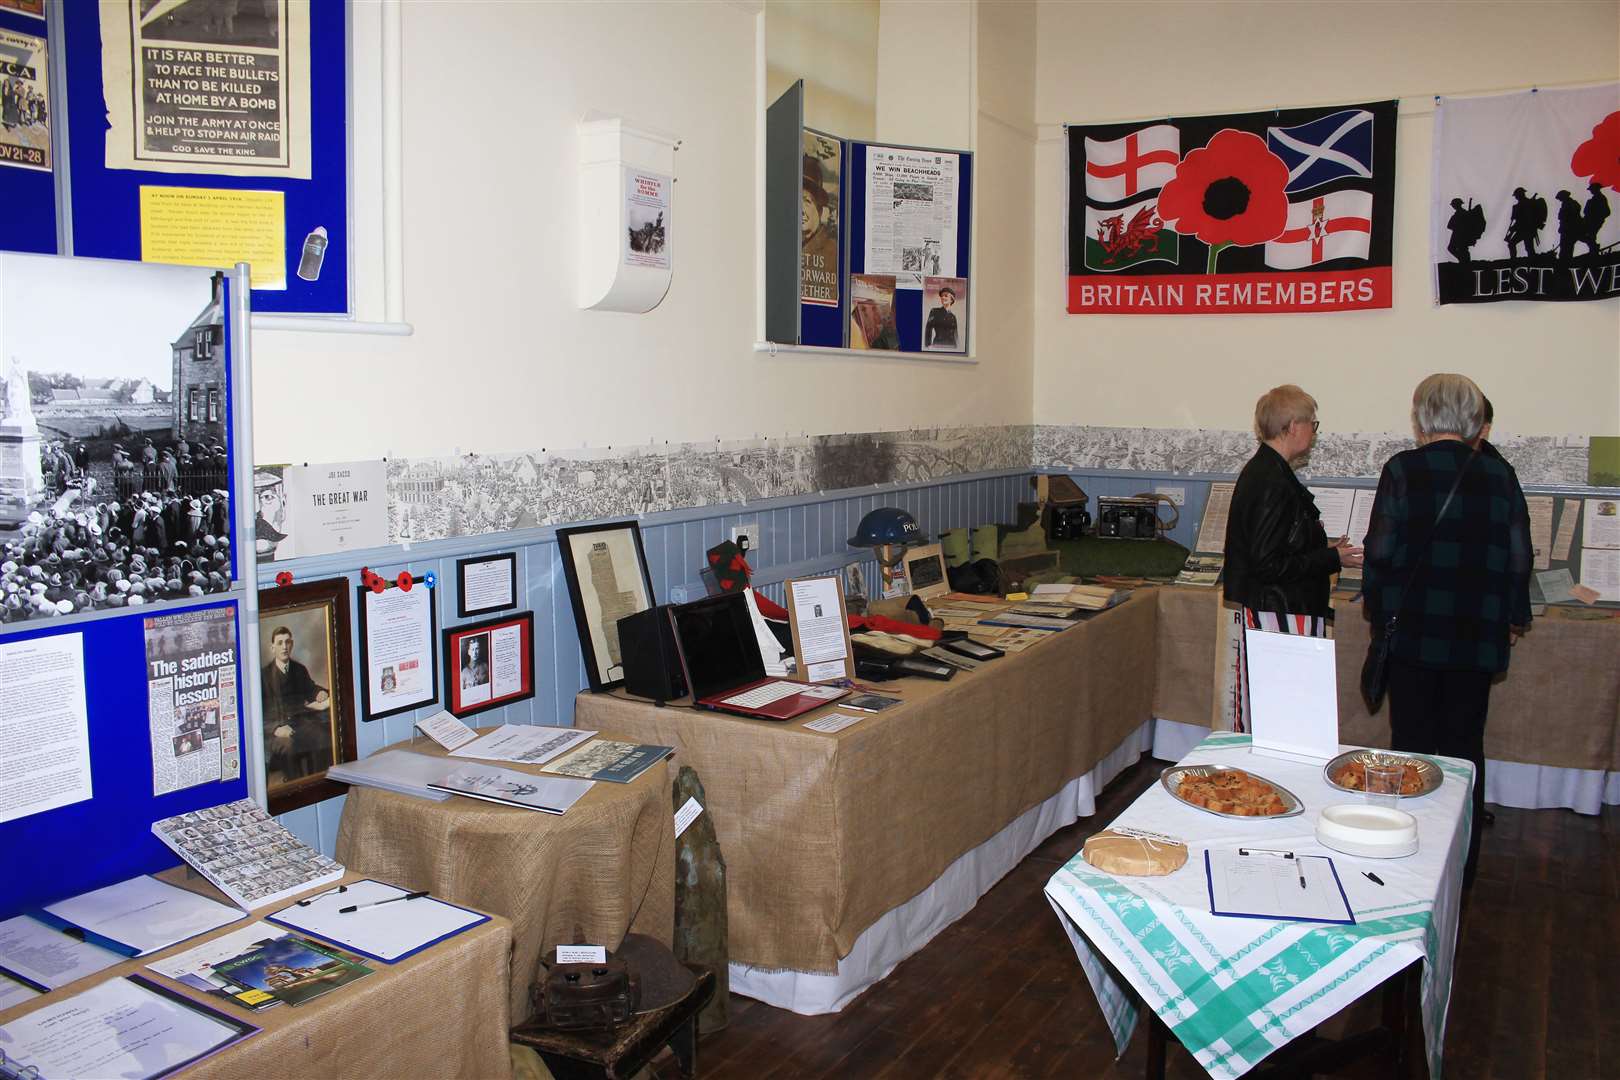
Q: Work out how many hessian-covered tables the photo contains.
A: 4